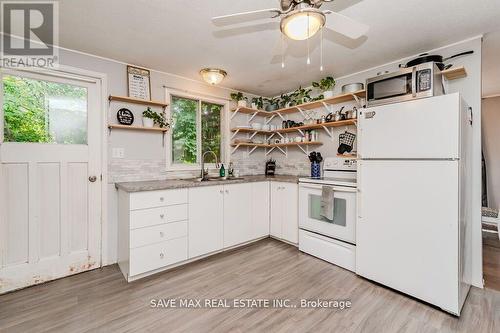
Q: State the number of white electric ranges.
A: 1